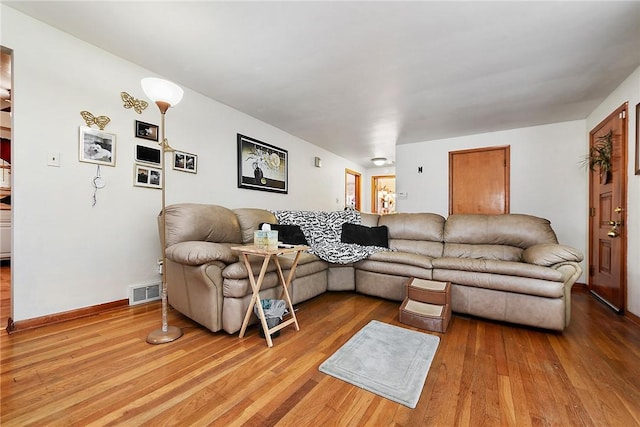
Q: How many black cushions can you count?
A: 2